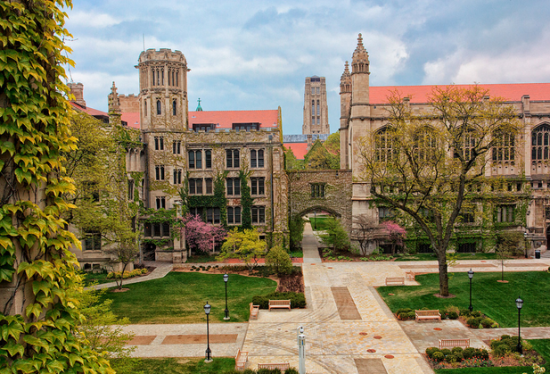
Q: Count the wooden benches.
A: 8